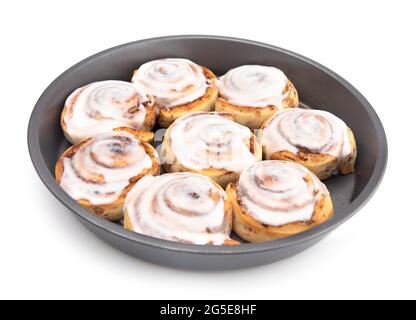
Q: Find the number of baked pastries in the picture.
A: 8